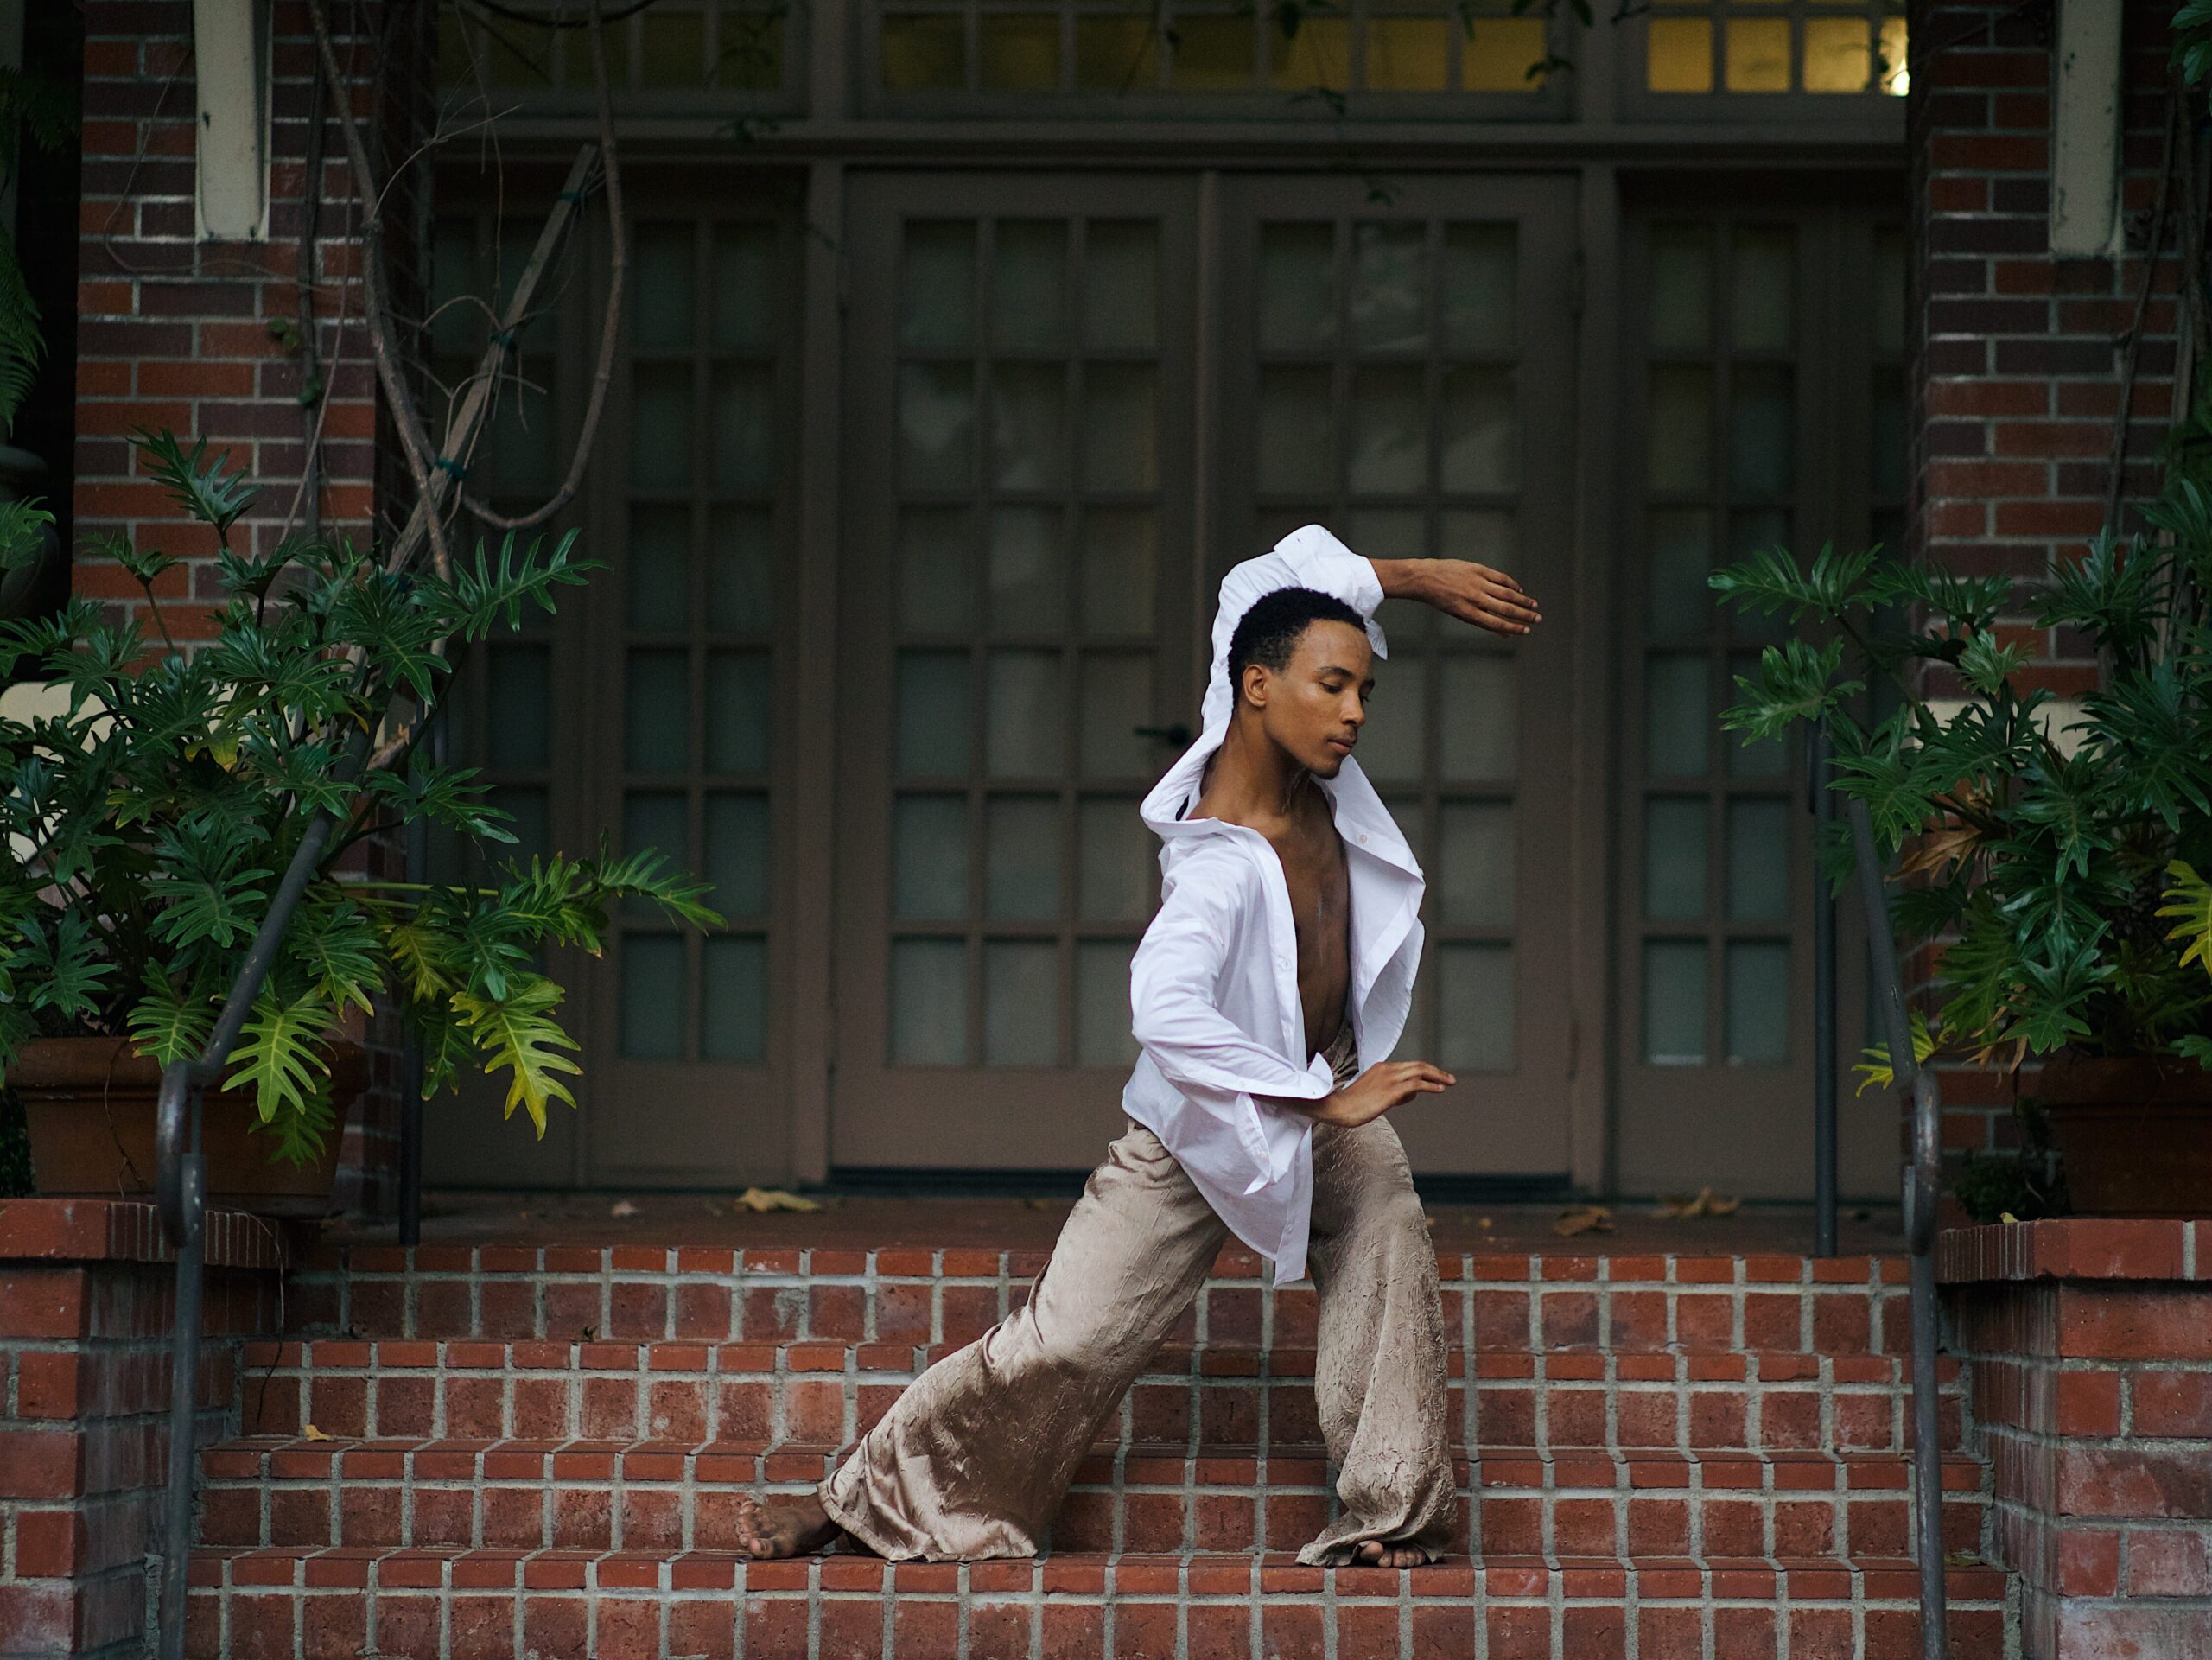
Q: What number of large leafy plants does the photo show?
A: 2